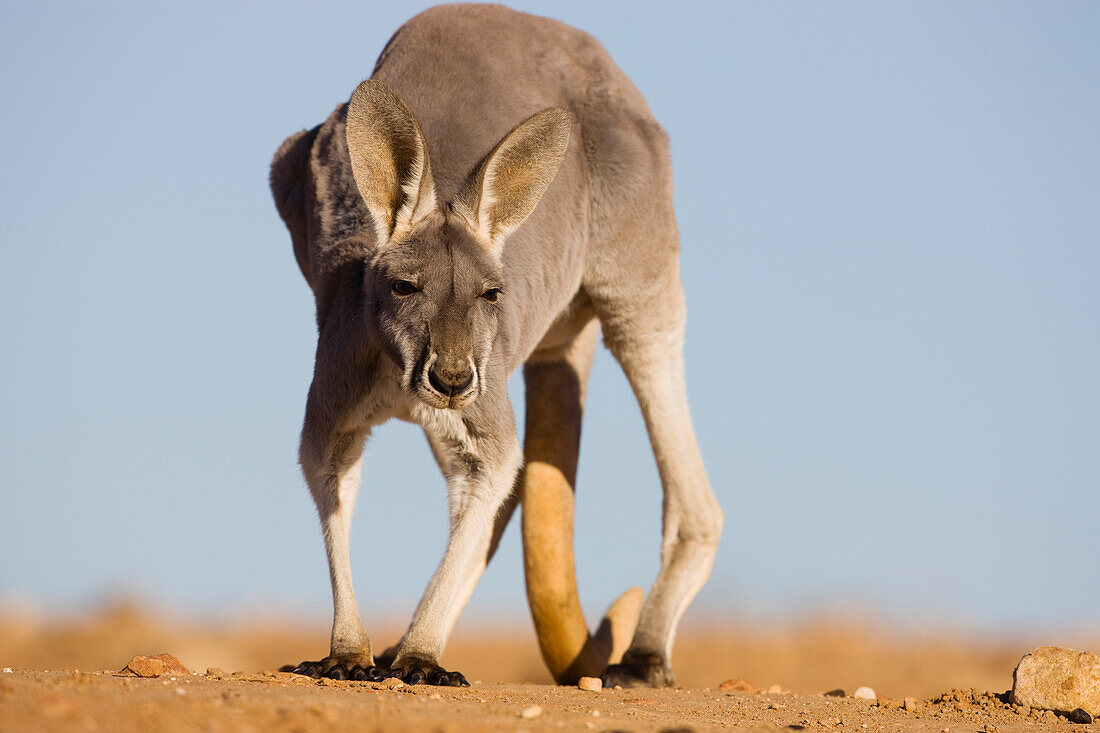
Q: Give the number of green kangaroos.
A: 0